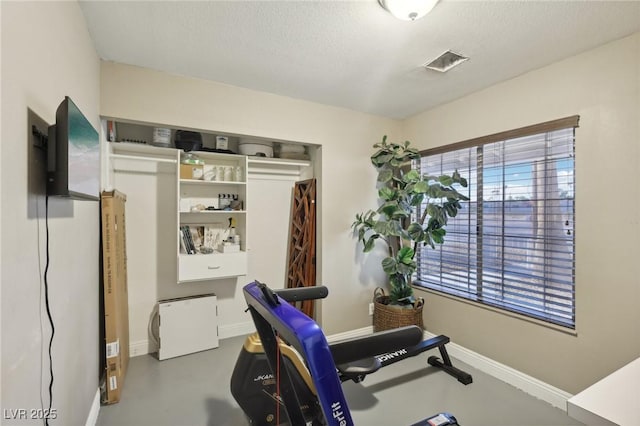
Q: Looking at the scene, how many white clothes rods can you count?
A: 2